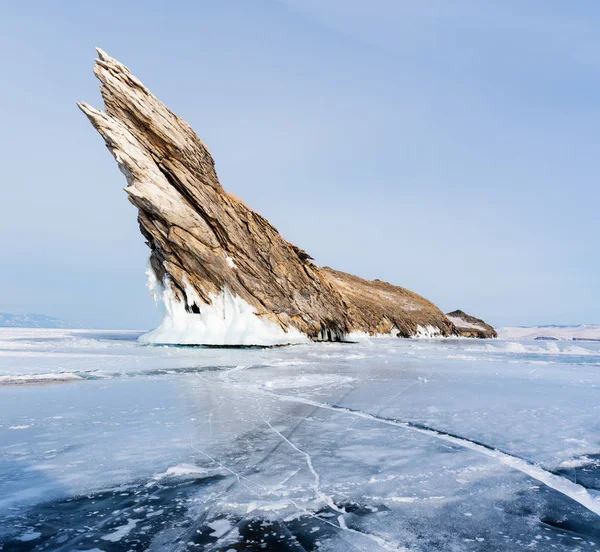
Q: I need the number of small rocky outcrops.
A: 1